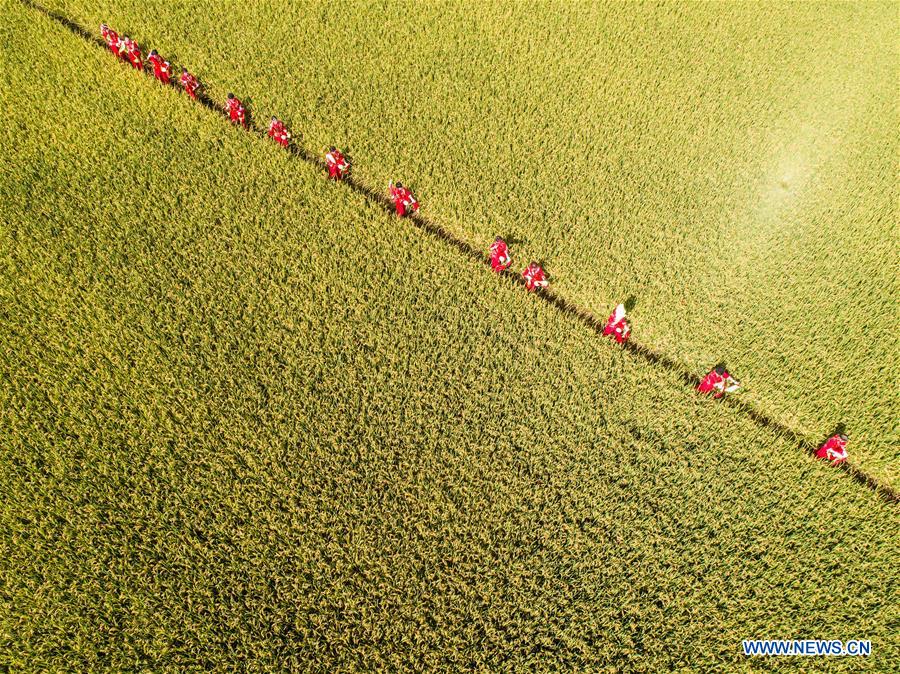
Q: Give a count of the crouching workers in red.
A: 13